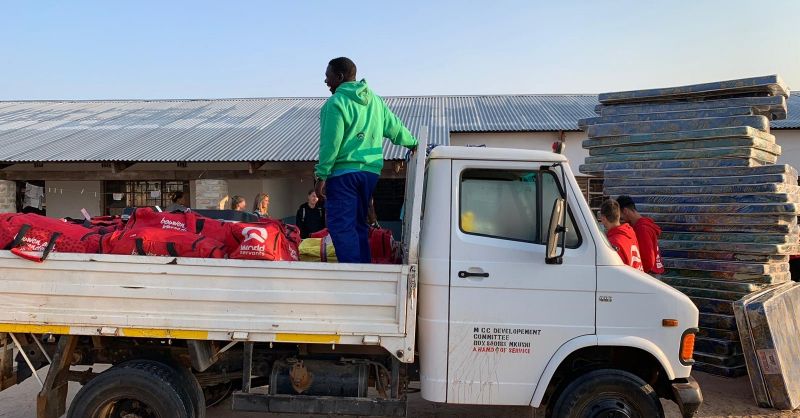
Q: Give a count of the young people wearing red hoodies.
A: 2